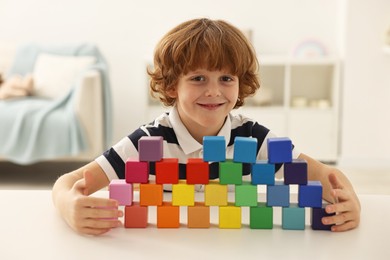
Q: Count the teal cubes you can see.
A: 1